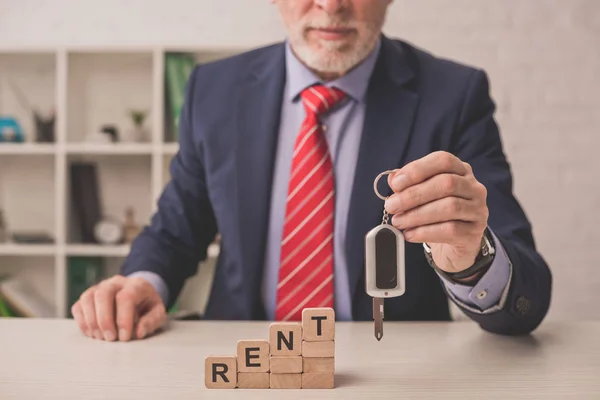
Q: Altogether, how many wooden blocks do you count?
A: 10